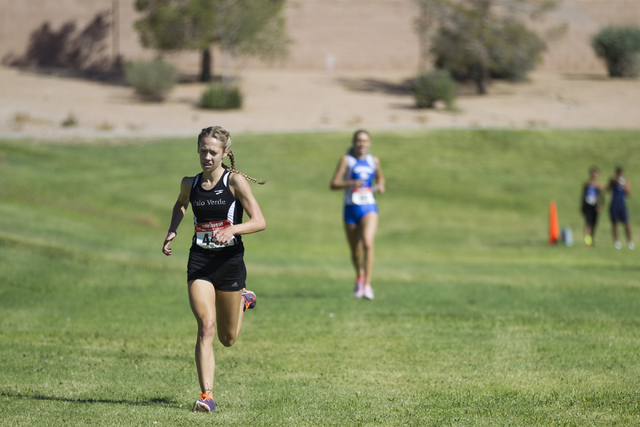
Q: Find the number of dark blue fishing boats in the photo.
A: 0